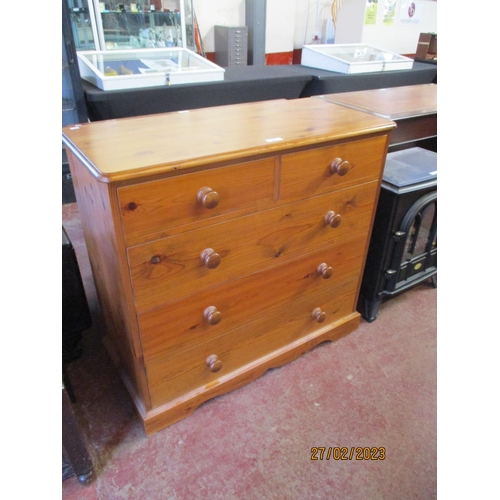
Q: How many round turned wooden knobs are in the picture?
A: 8